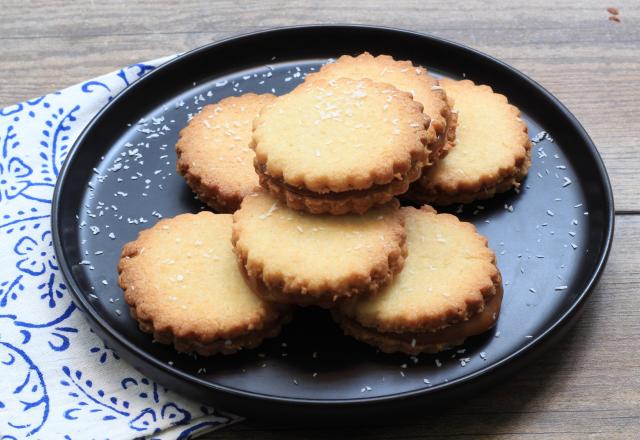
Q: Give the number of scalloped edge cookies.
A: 7